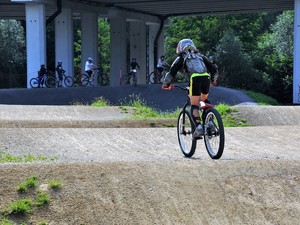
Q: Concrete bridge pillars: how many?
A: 7